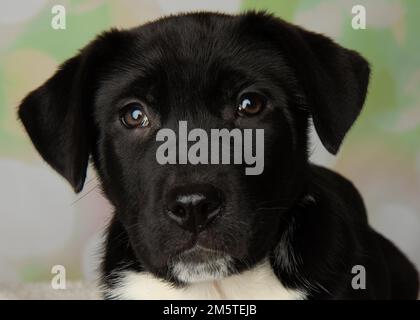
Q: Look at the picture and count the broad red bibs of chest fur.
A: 0